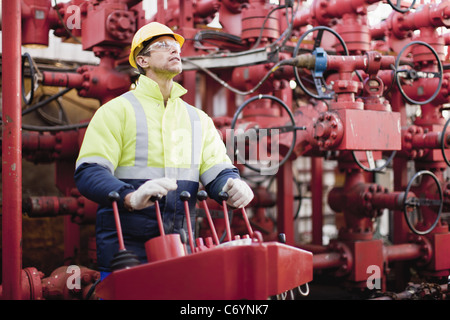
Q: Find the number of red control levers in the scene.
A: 6